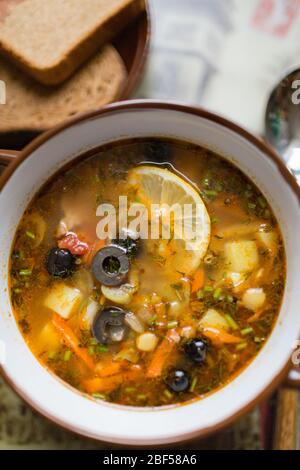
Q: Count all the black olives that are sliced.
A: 2